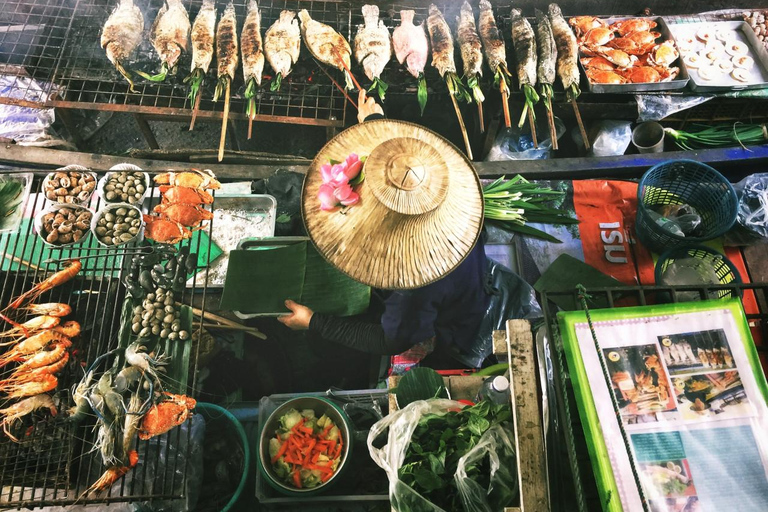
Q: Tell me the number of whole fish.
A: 15